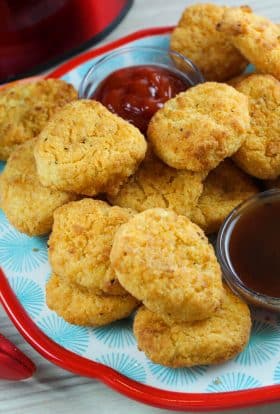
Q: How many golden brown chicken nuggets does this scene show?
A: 13